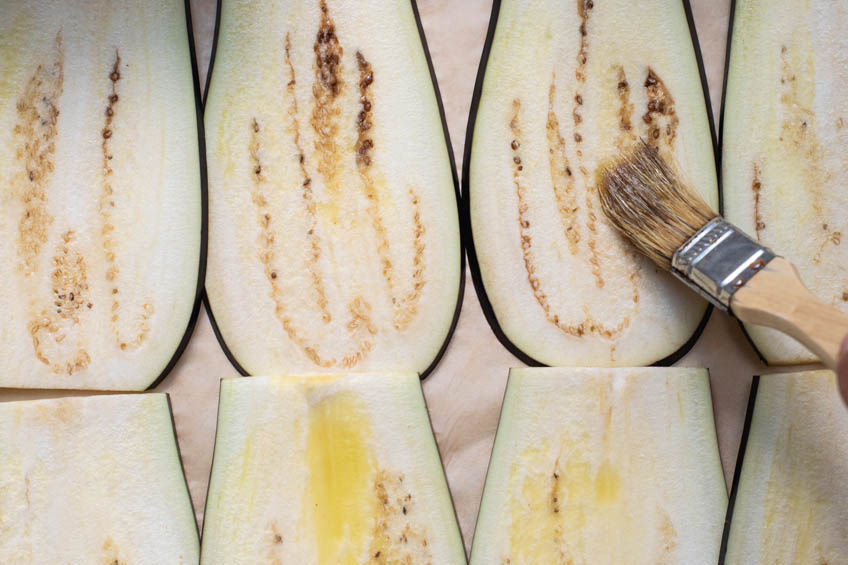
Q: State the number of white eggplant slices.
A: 8